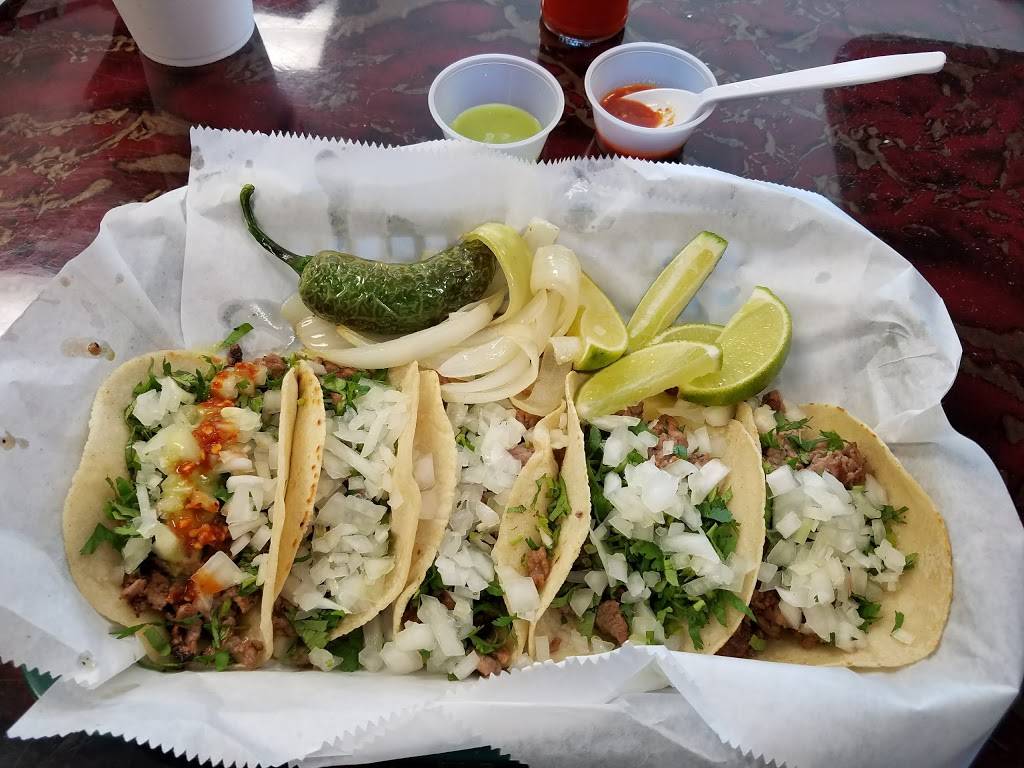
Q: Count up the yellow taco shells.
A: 5